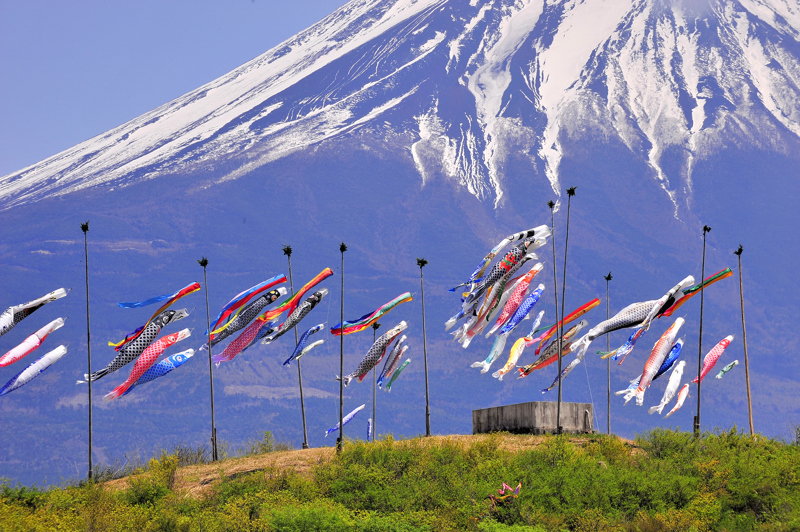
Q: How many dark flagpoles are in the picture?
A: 11